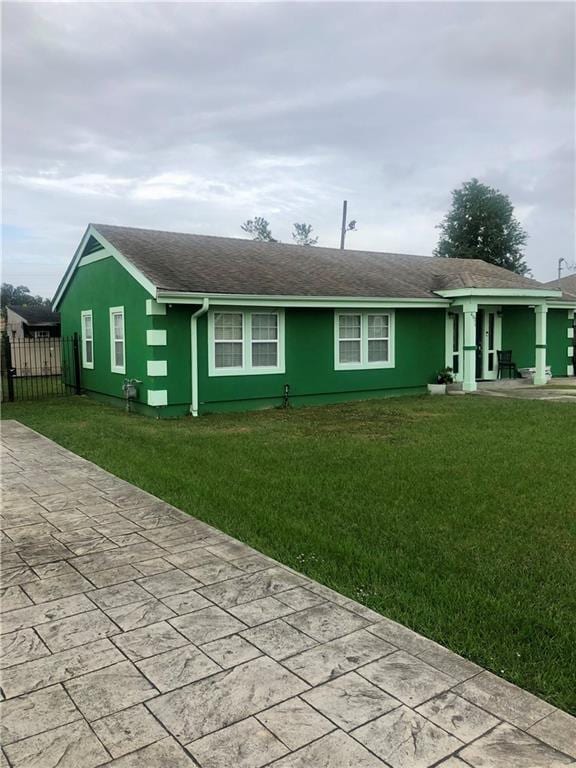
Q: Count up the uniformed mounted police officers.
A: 0